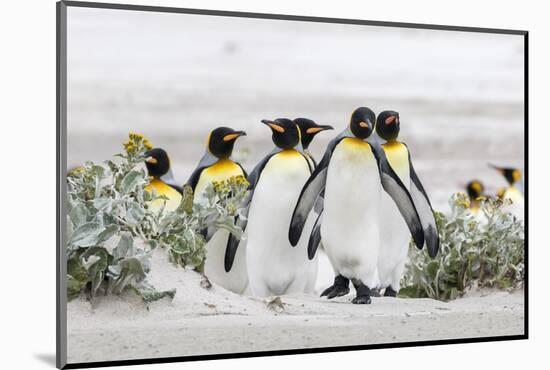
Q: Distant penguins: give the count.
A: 2